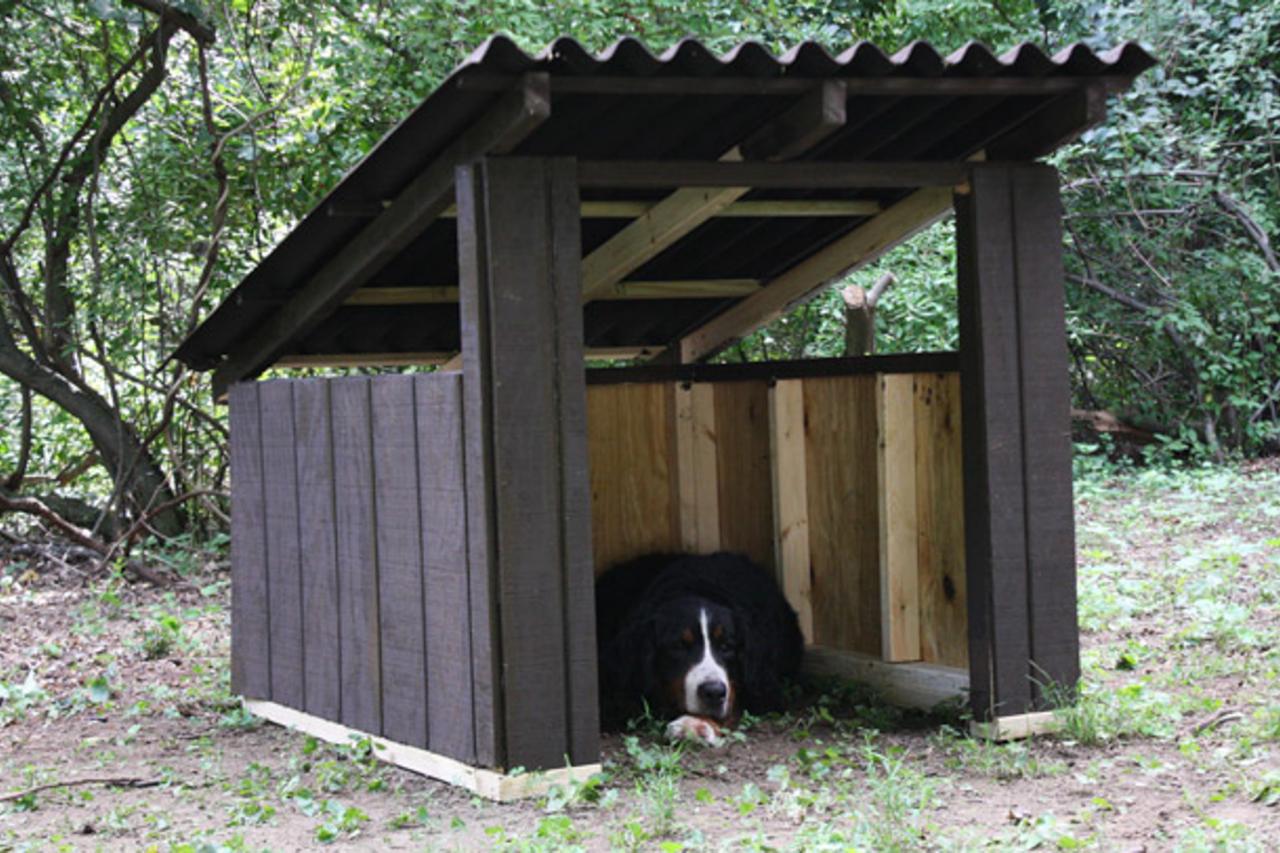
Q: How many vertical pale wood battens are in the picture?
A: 3